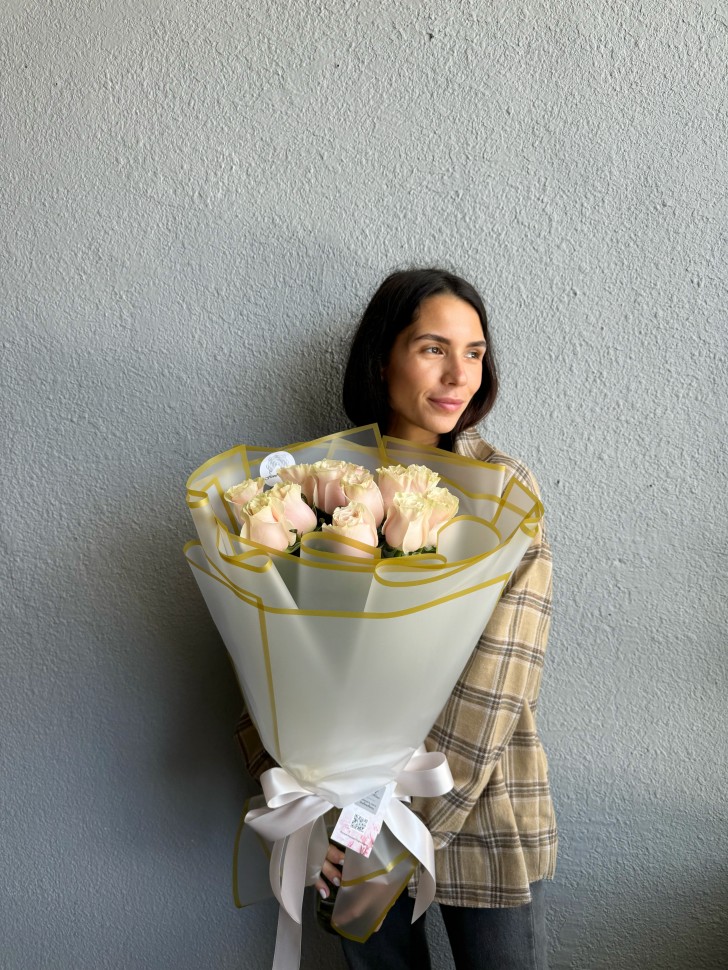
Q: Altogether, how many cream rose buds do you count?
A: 11